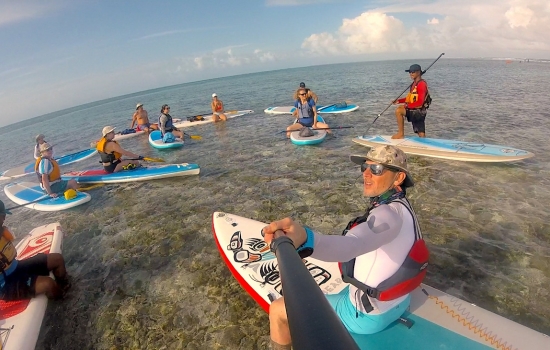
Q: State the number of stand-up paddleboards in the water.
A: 11